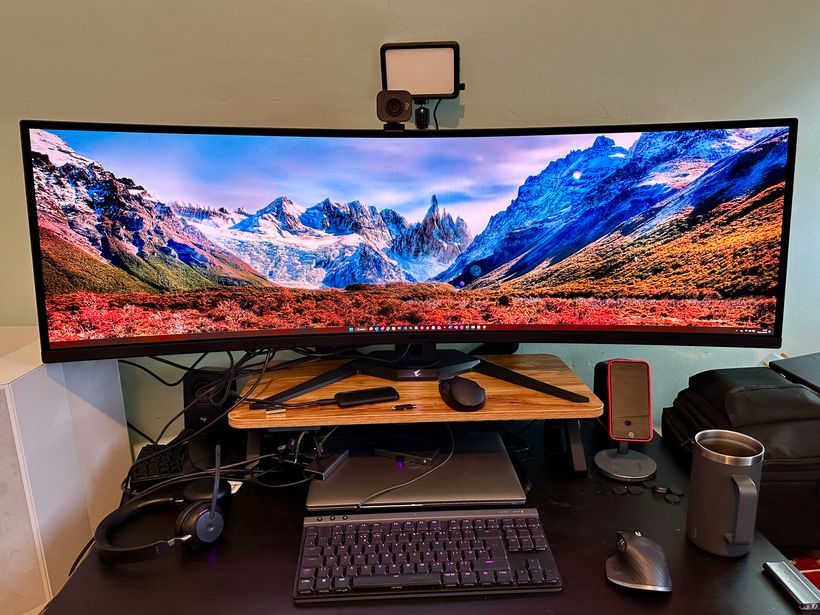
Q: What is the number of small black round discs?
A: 6